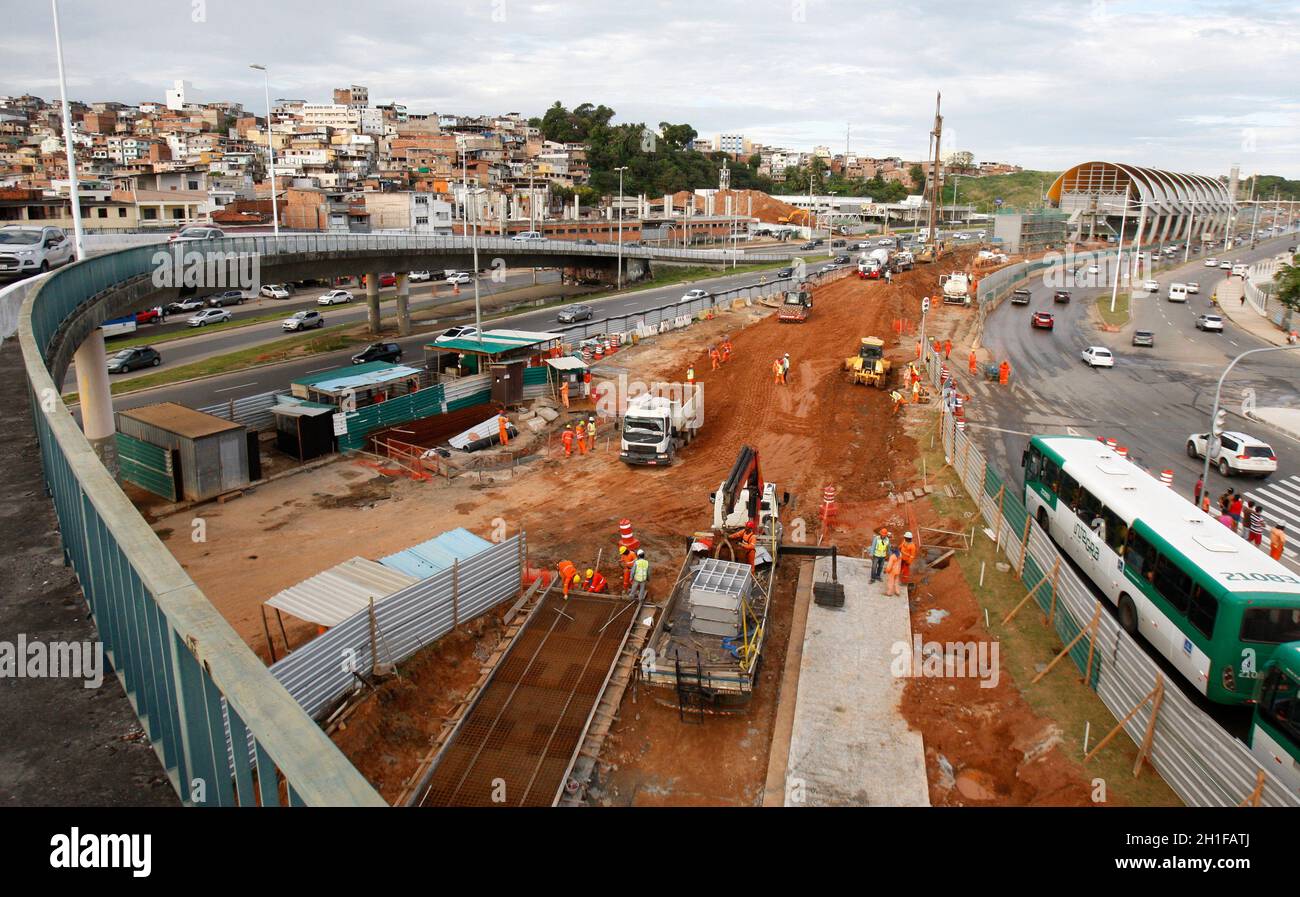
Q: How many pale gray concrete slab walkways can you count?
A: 1